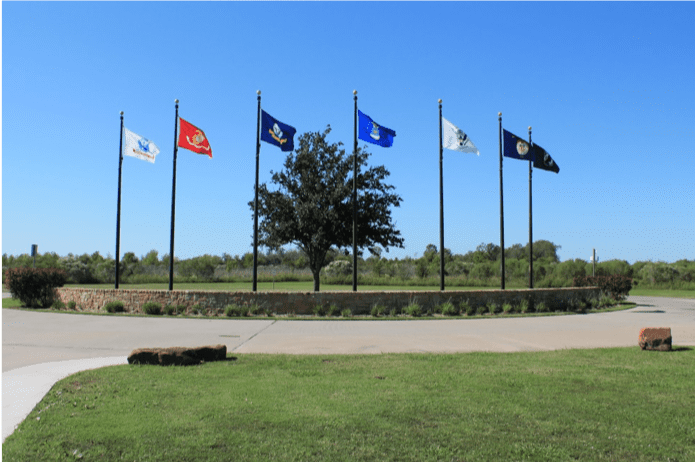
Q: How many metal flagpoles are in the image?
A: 7